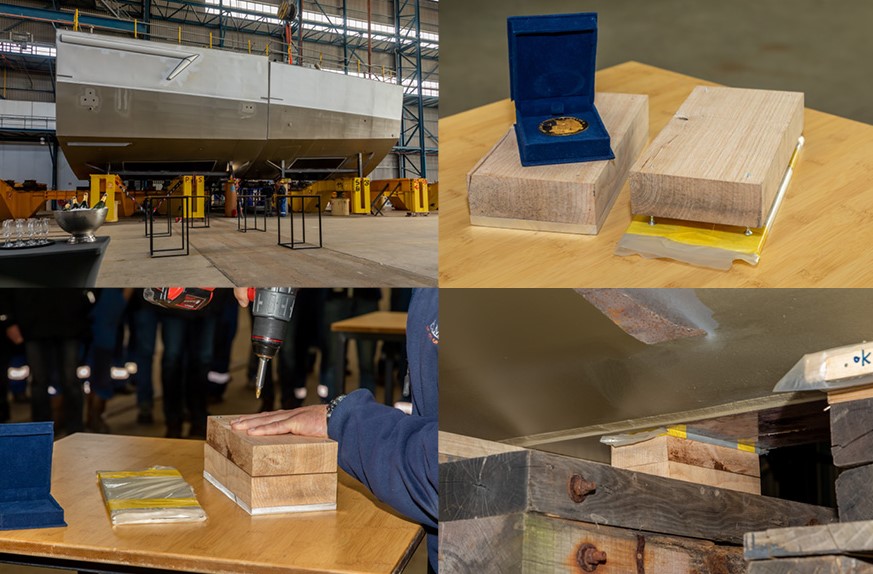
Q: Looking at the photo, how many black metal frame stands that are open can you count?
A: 5